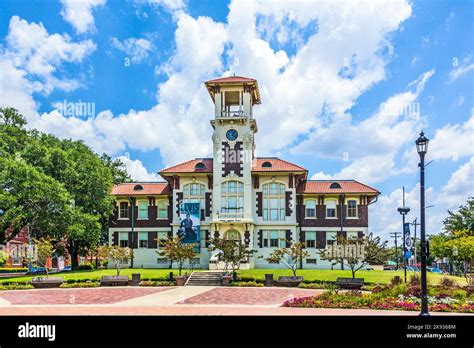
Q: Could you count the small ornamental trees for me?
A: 6